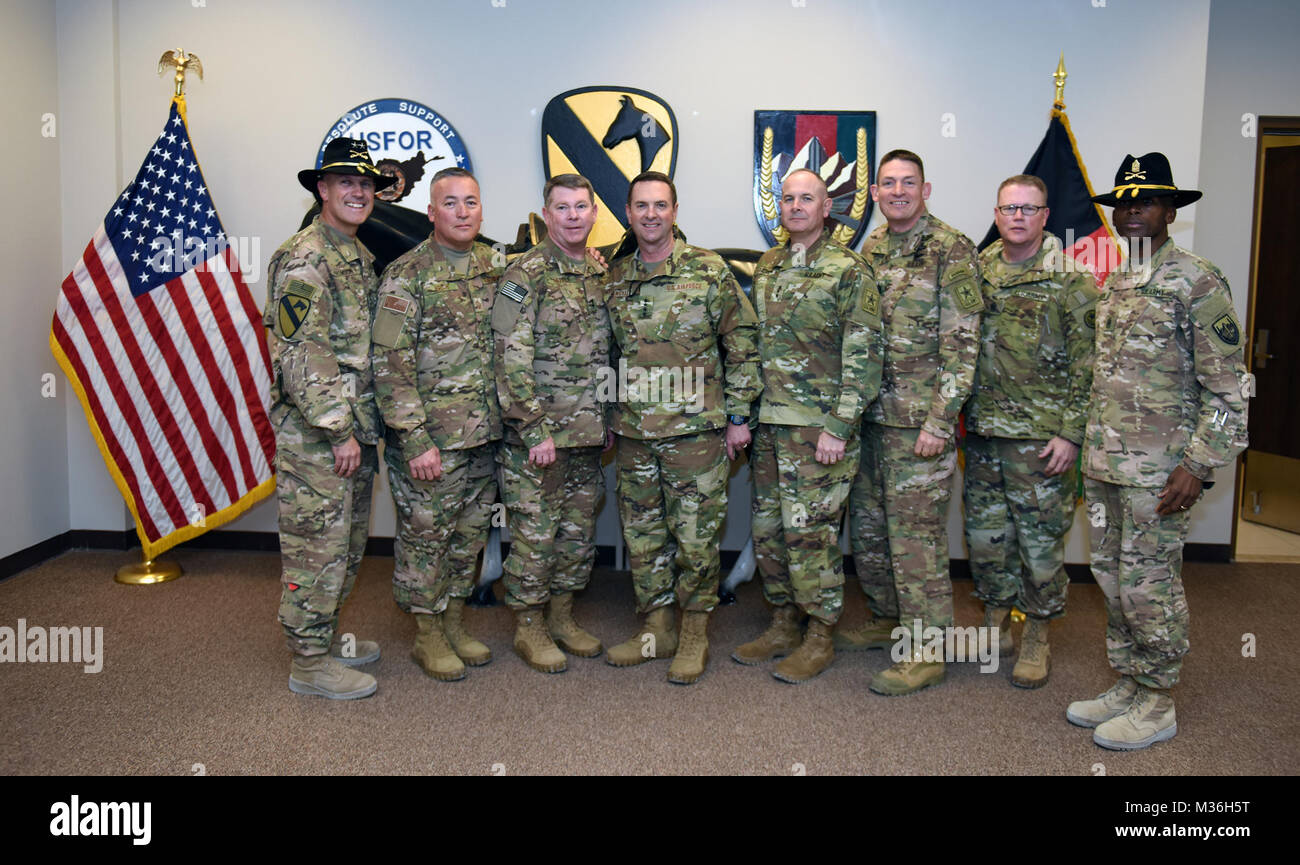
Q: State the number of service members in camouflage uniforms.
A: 8